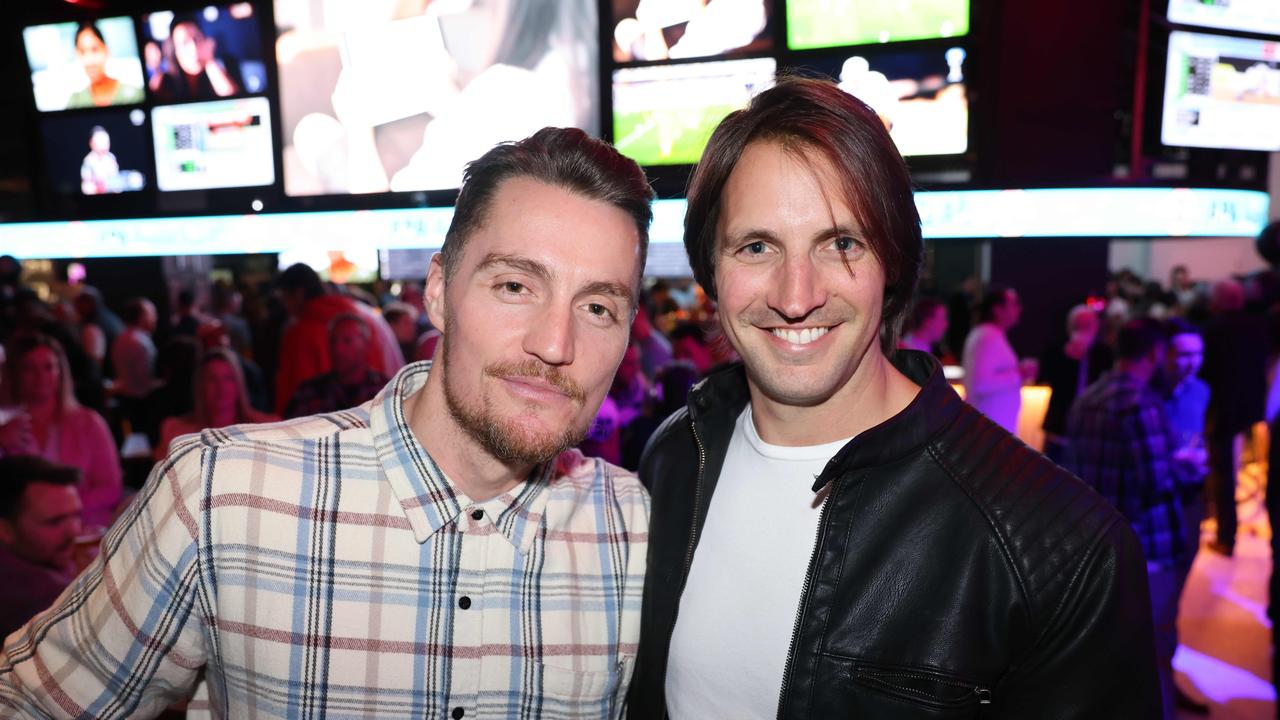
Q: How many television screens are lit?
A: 11